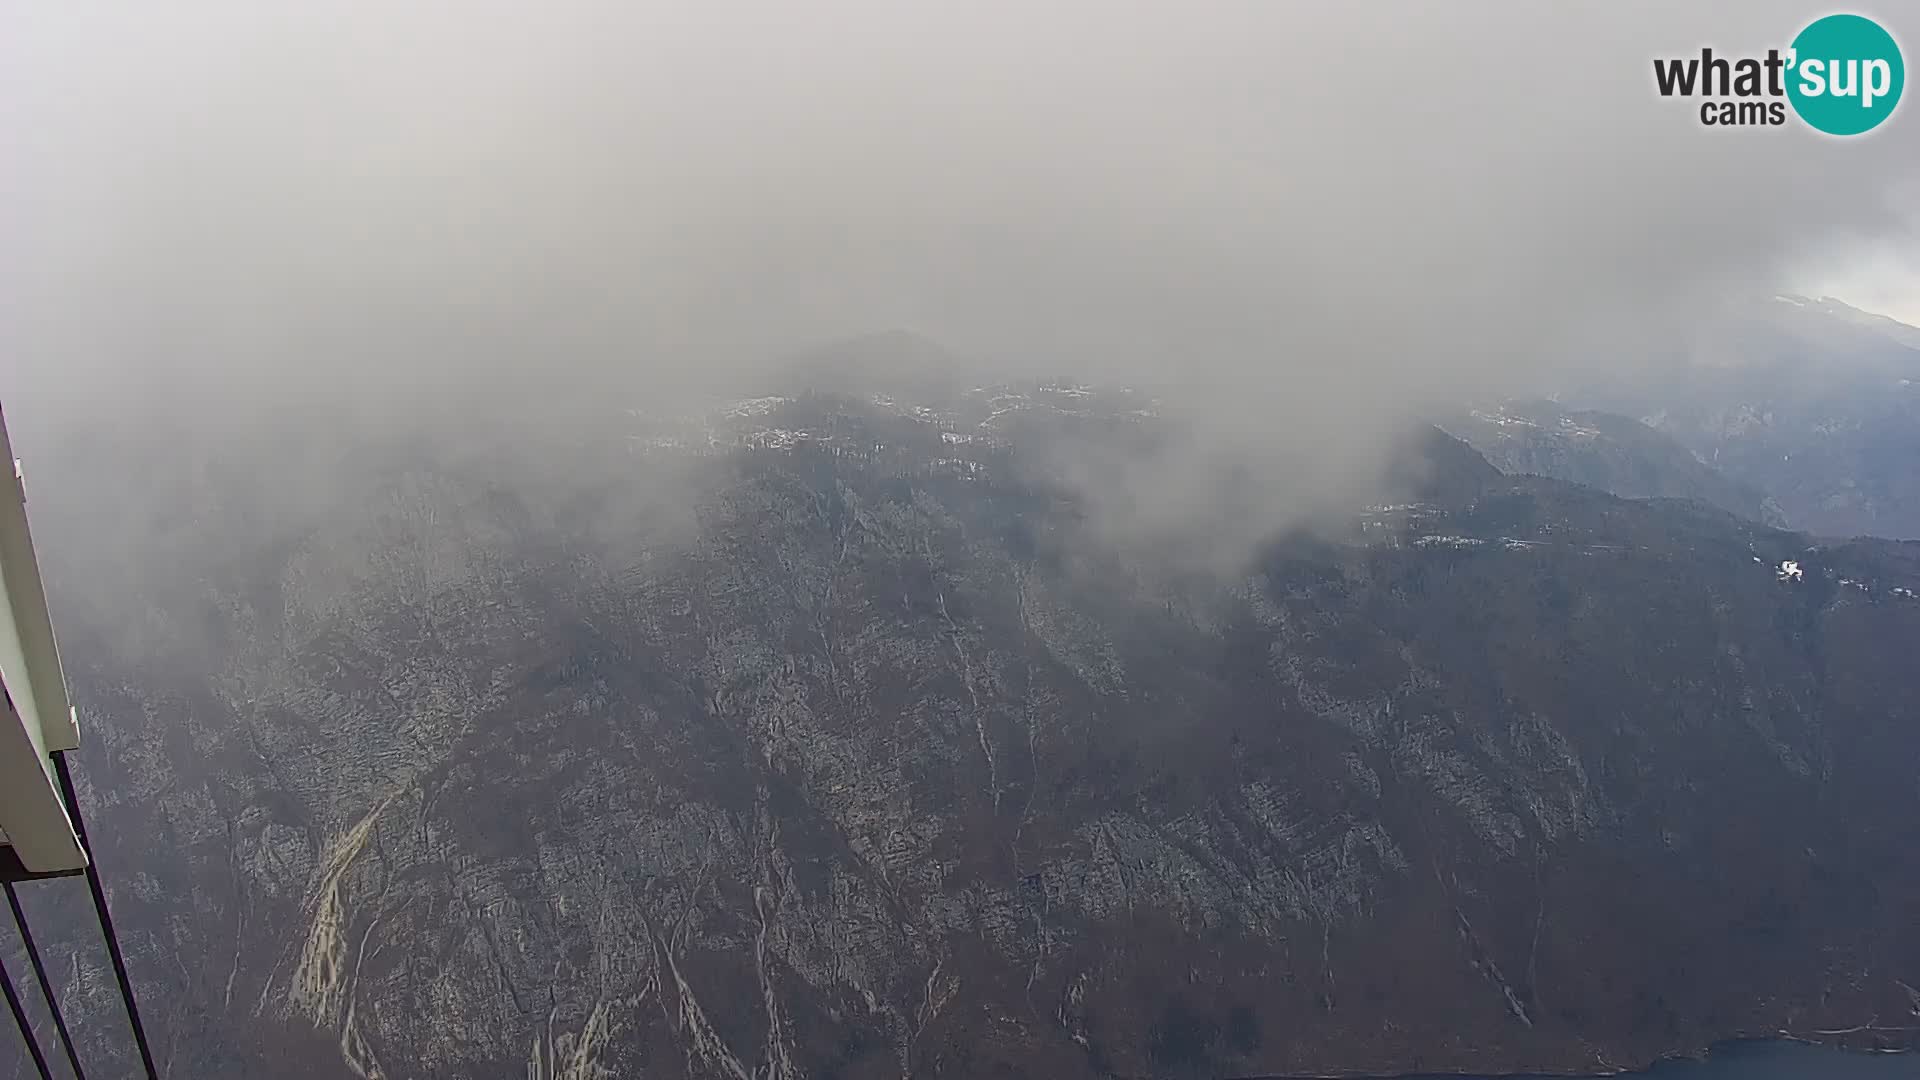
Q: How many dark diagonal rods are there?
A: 3